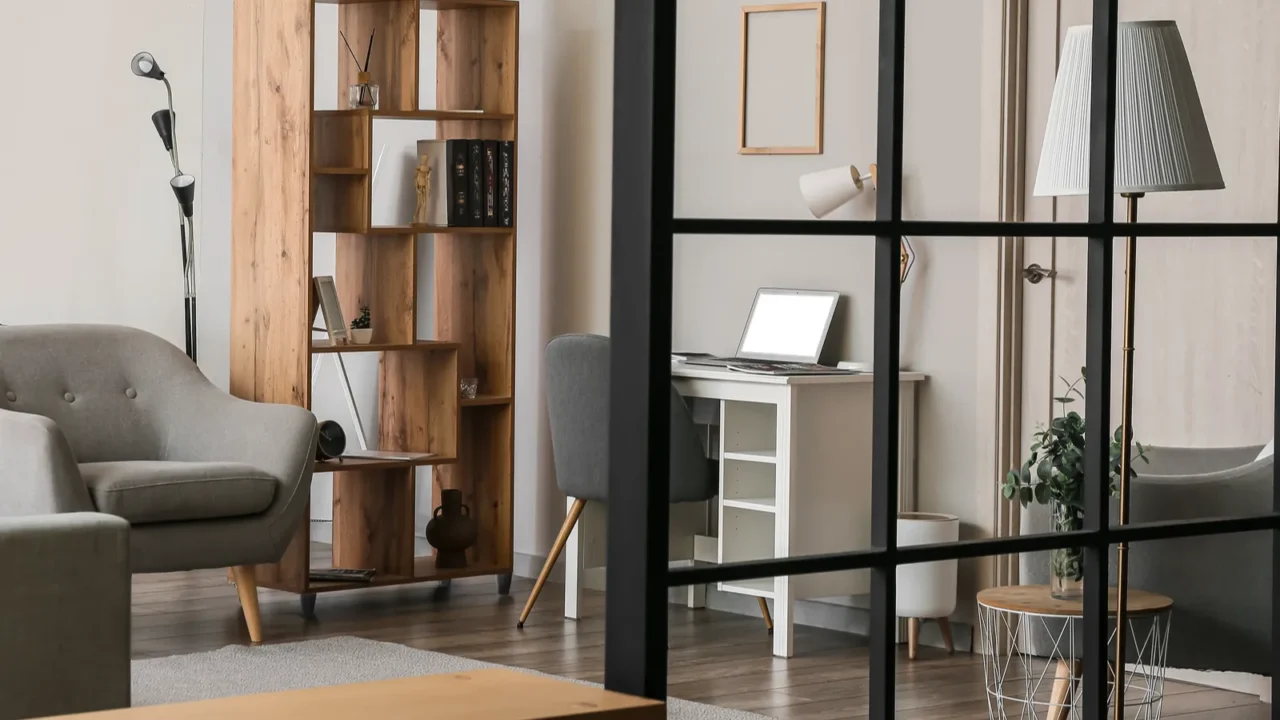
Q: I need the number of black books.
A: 4